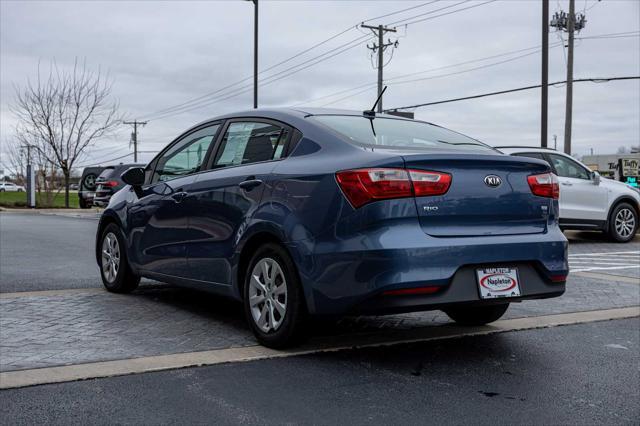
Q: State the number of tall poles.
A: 5